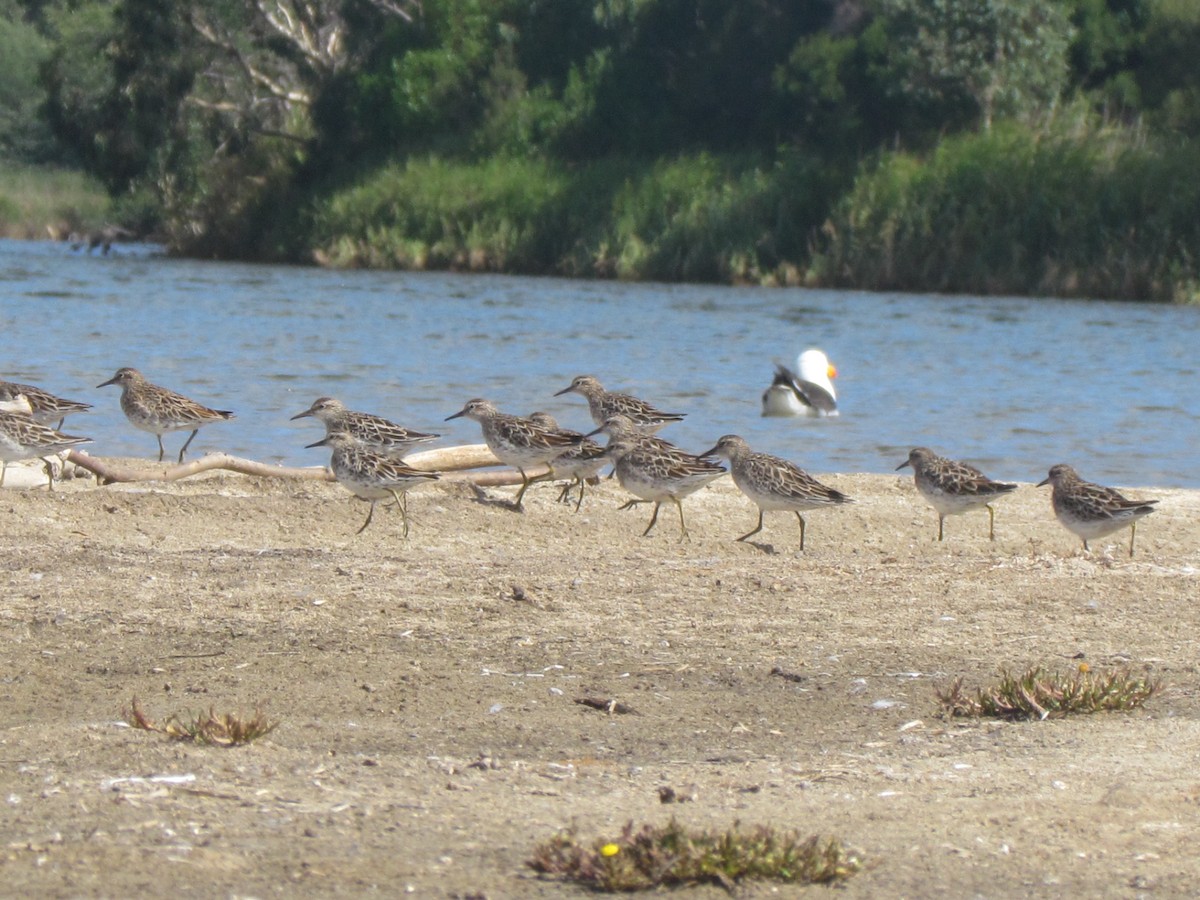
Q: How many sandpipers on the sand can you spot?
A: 13